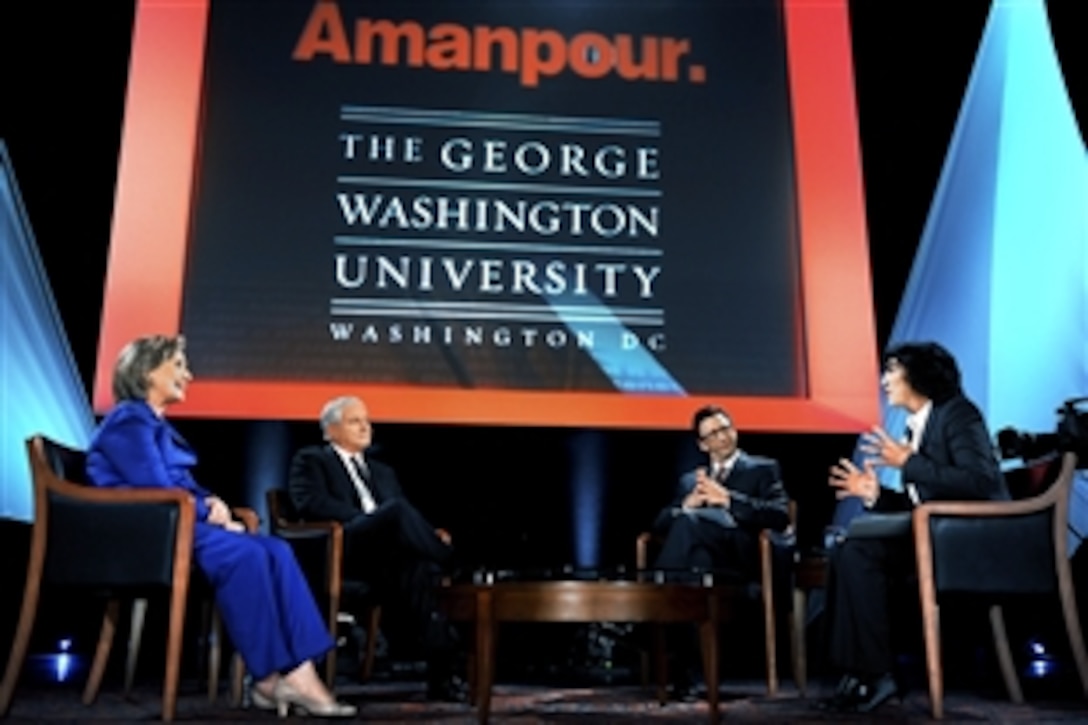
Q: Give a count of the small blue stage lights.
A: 2